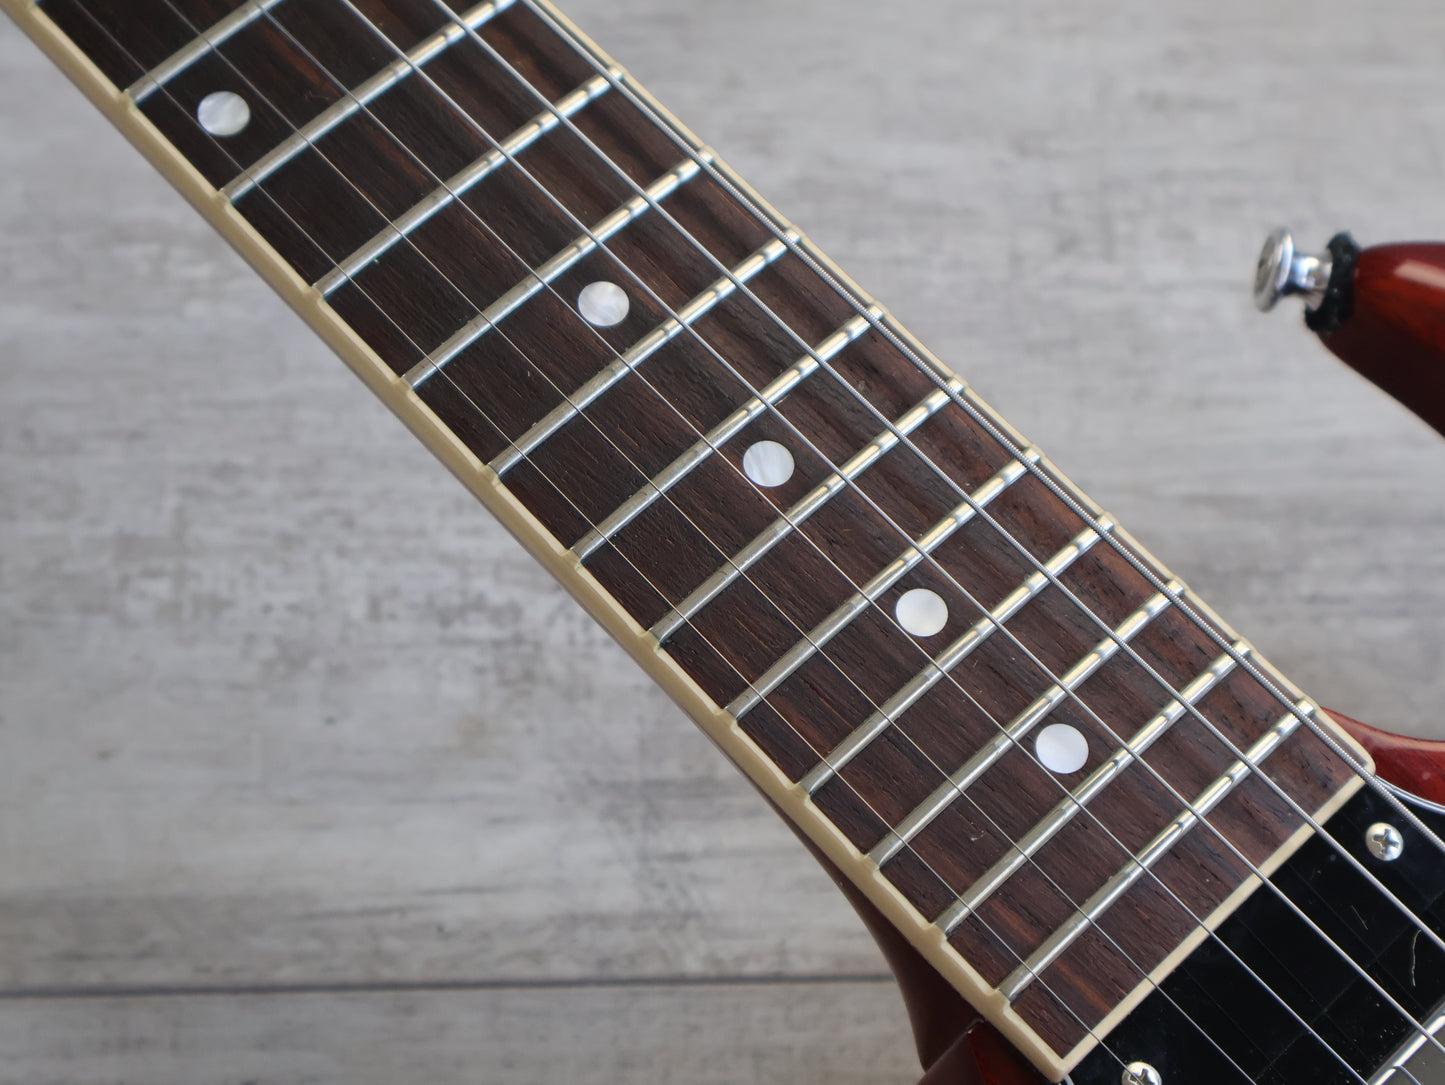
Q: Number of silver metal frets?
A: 12